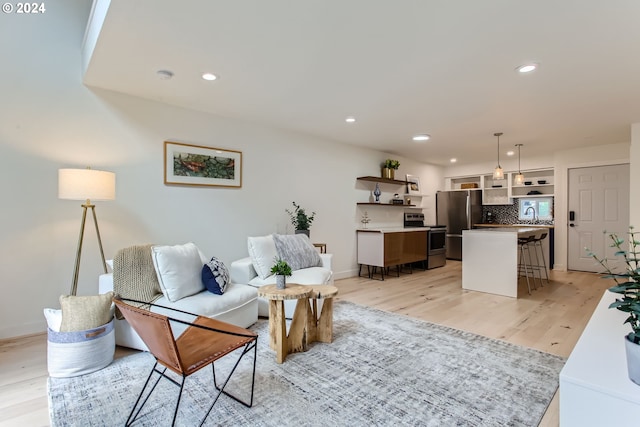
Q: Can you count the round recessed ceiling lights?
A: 6